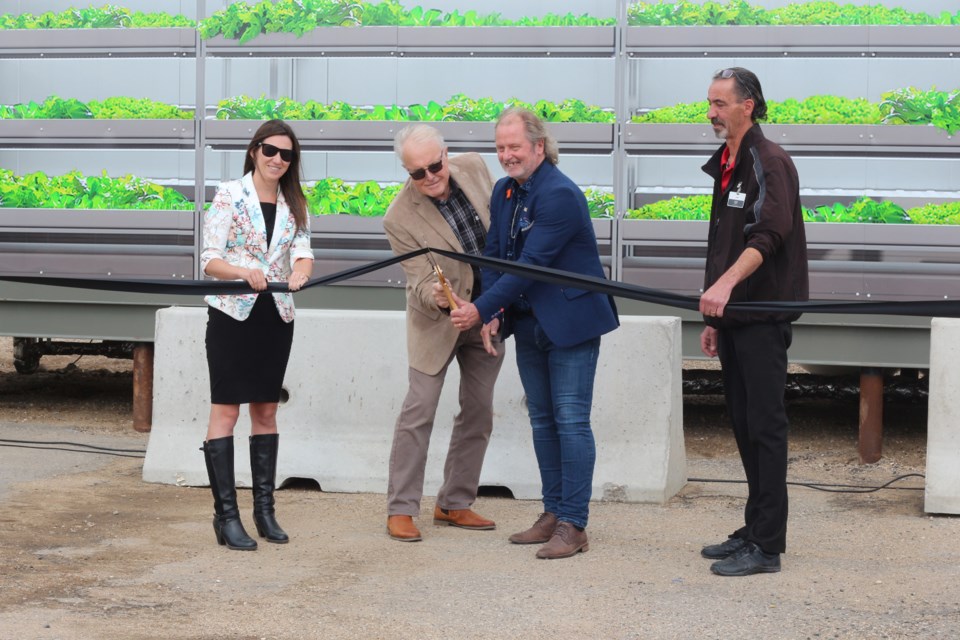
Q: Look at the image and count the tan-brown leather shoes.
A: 2